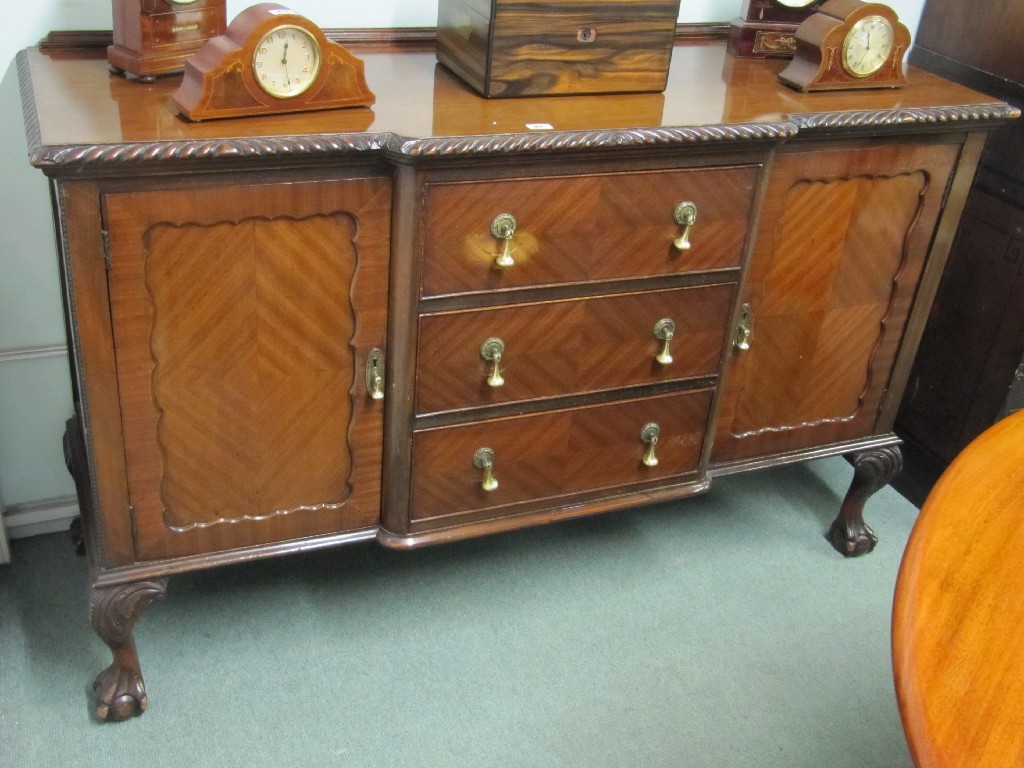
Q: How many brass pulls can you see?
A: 8